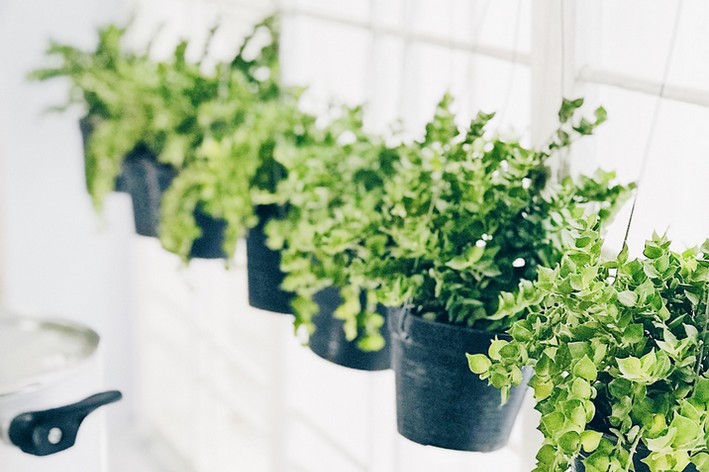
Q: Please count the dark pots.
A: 7